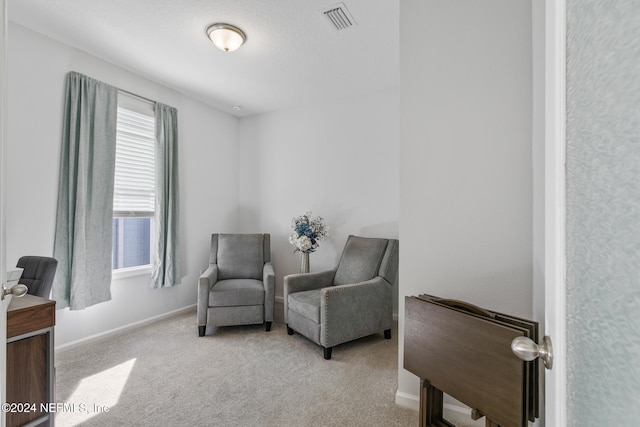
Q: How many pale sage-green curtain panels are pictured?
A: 2